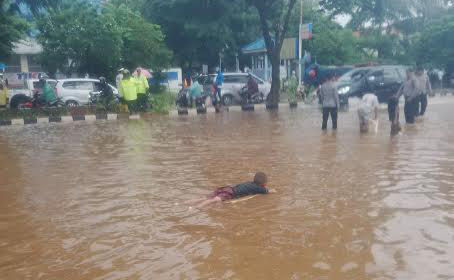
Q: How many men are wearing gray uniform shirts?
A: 3